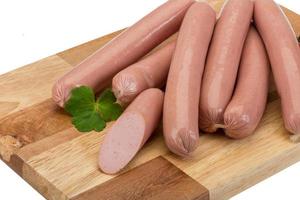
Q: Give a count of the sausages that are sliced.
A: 1